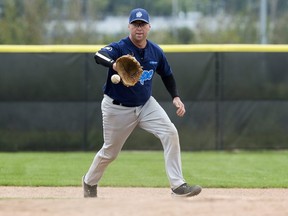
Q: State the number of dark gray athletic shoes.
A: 2